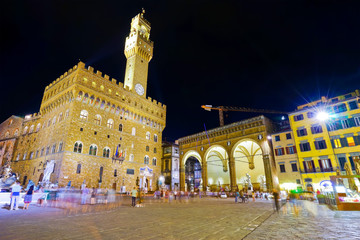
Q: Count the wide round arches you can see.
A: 3